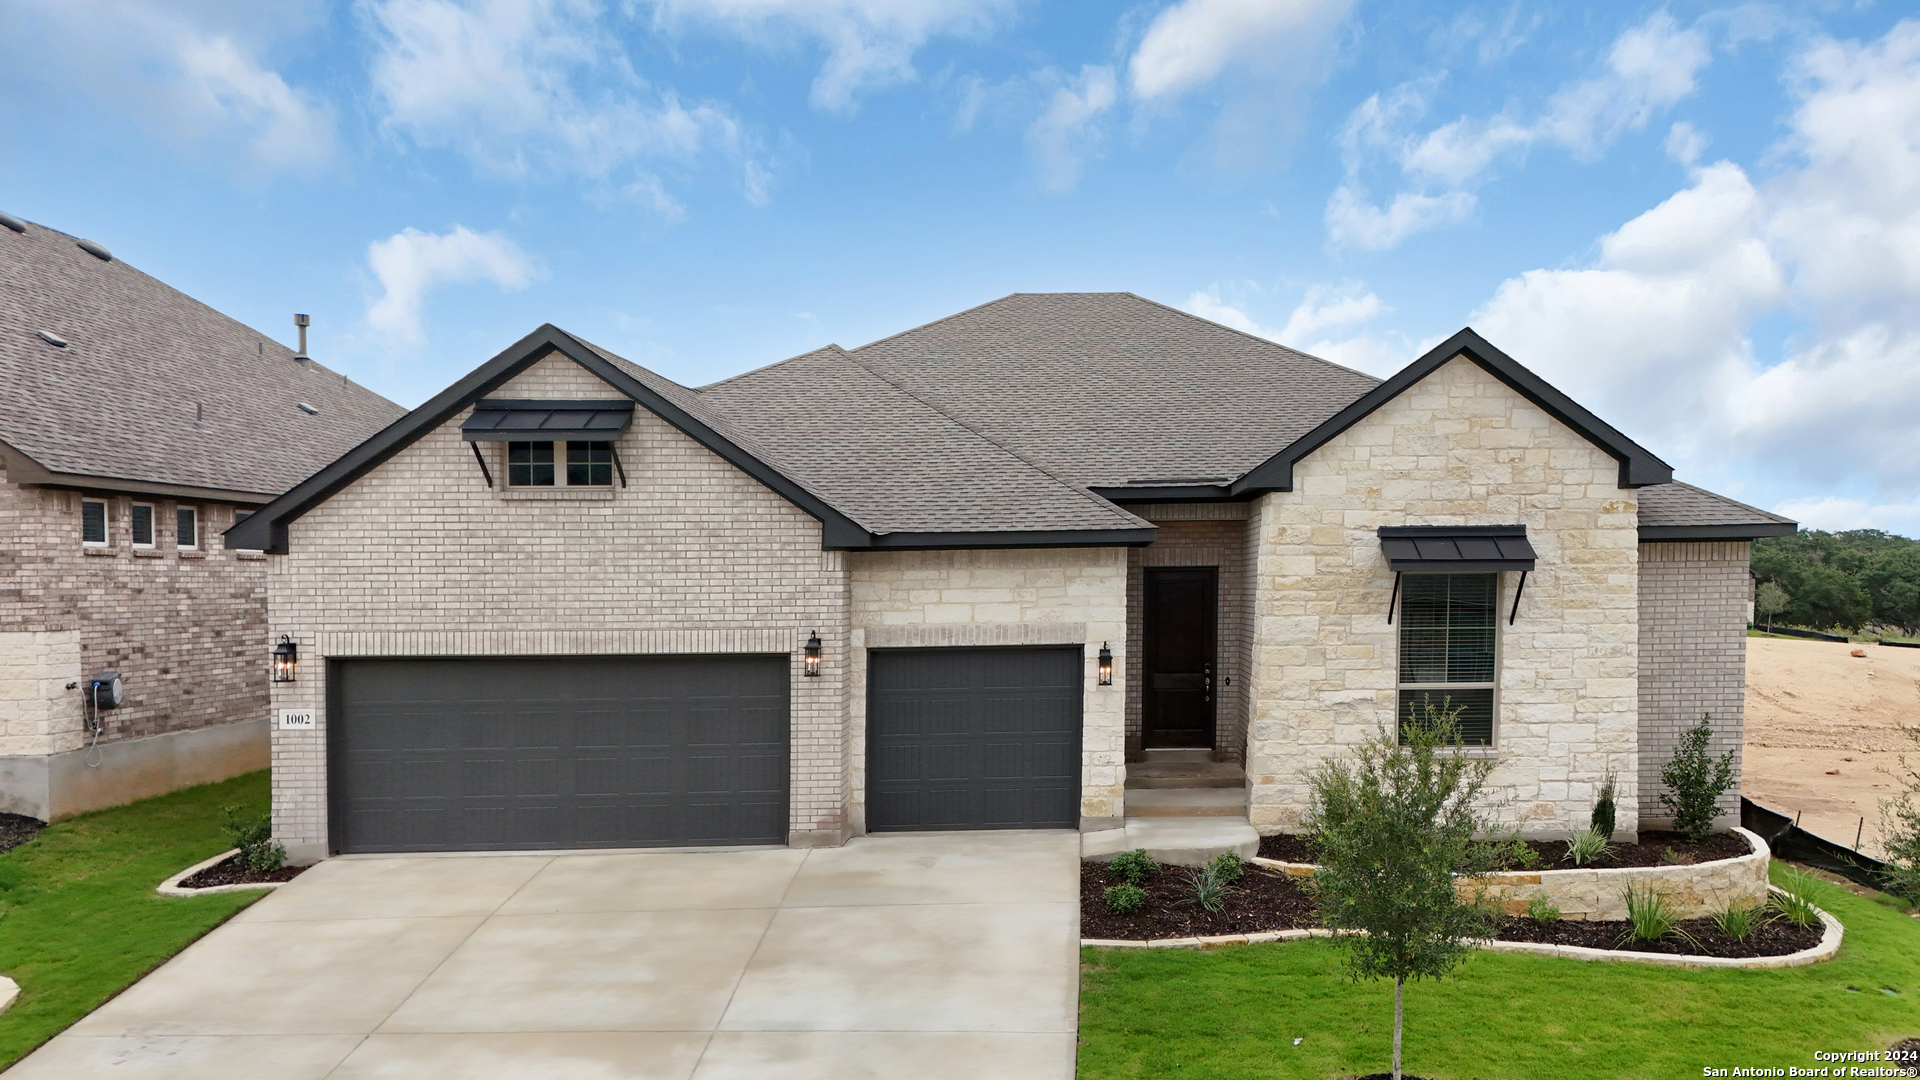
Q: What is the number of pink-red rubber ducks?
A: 0